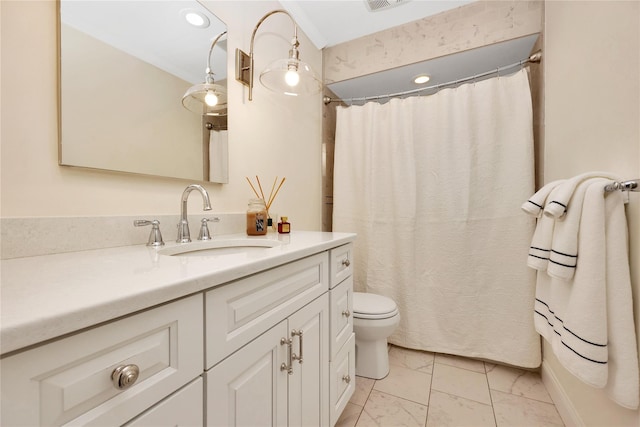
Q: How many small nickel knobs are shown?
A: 4